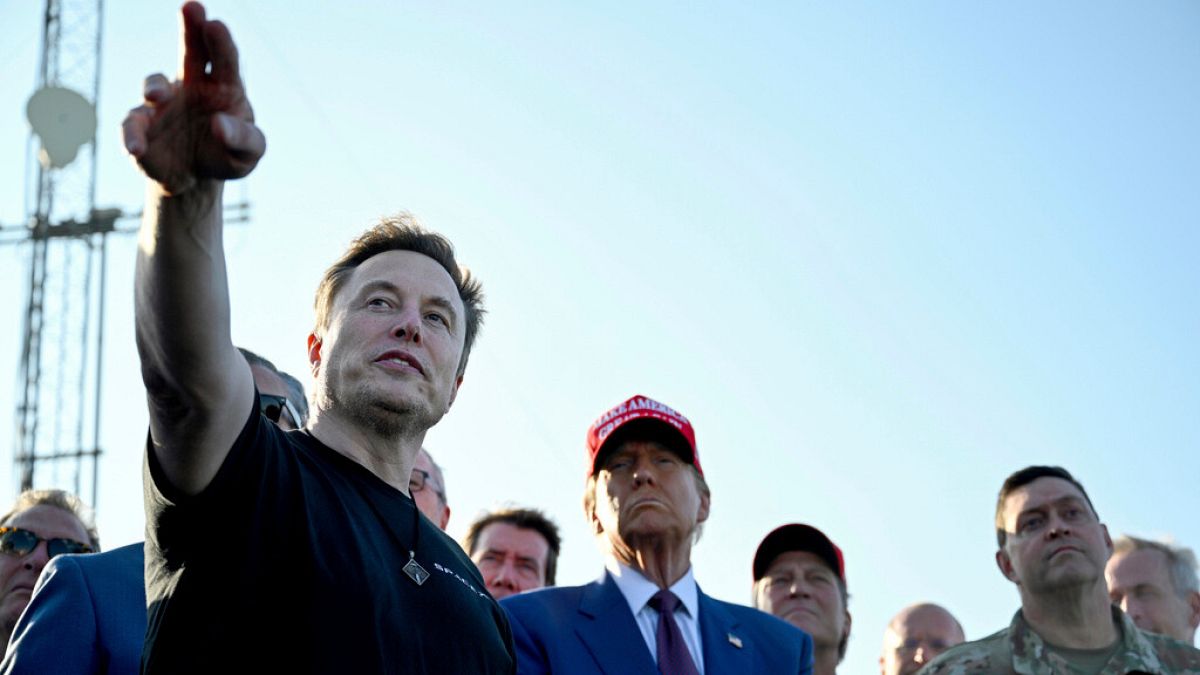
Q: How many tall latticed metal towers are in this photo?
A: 1